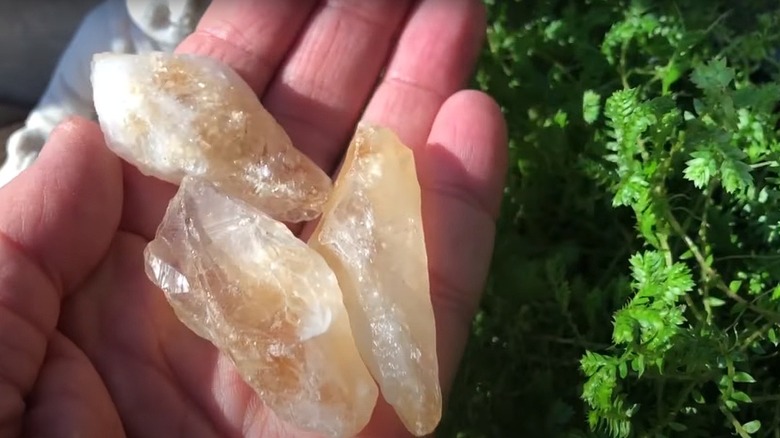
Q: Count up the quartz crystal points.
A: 3